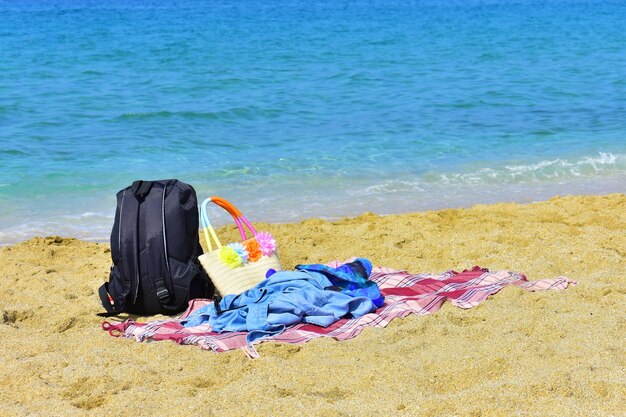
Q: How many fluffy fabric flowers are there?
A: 4